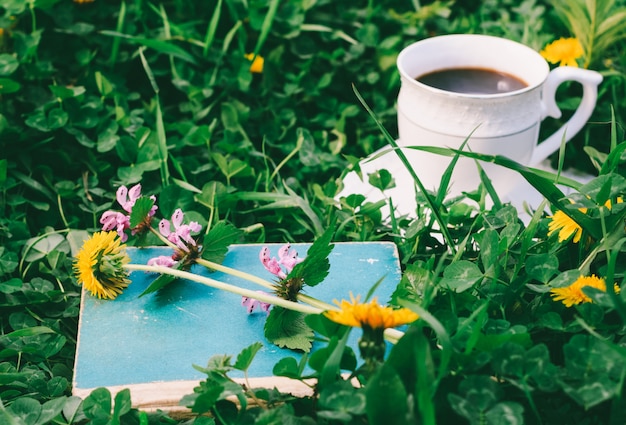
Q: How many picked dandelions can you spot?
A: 1